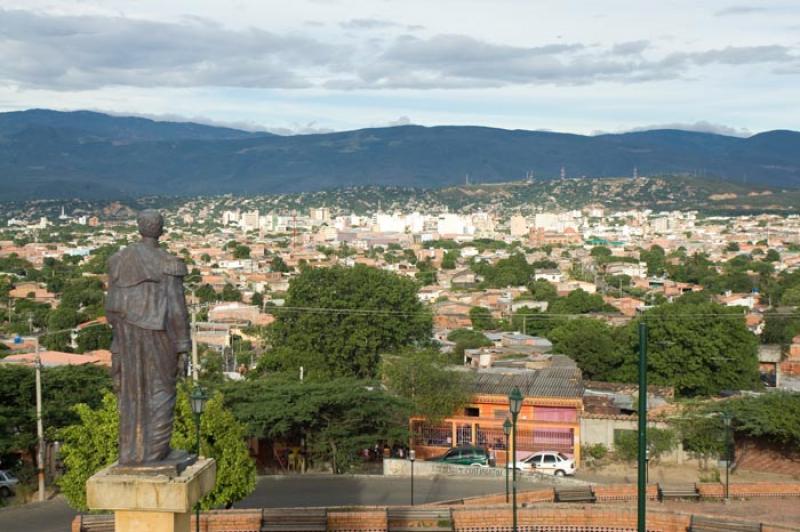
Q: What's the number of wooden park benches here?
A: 6